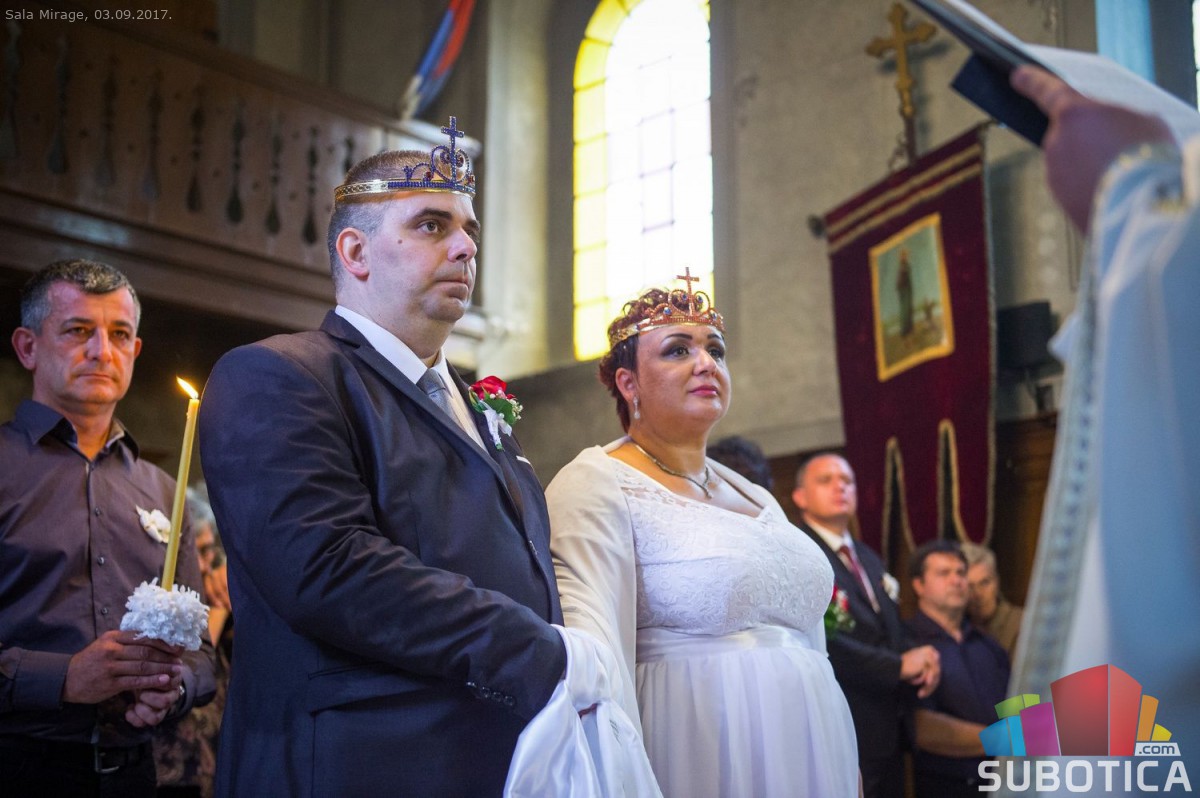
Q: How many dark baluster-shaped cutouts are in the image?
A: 9